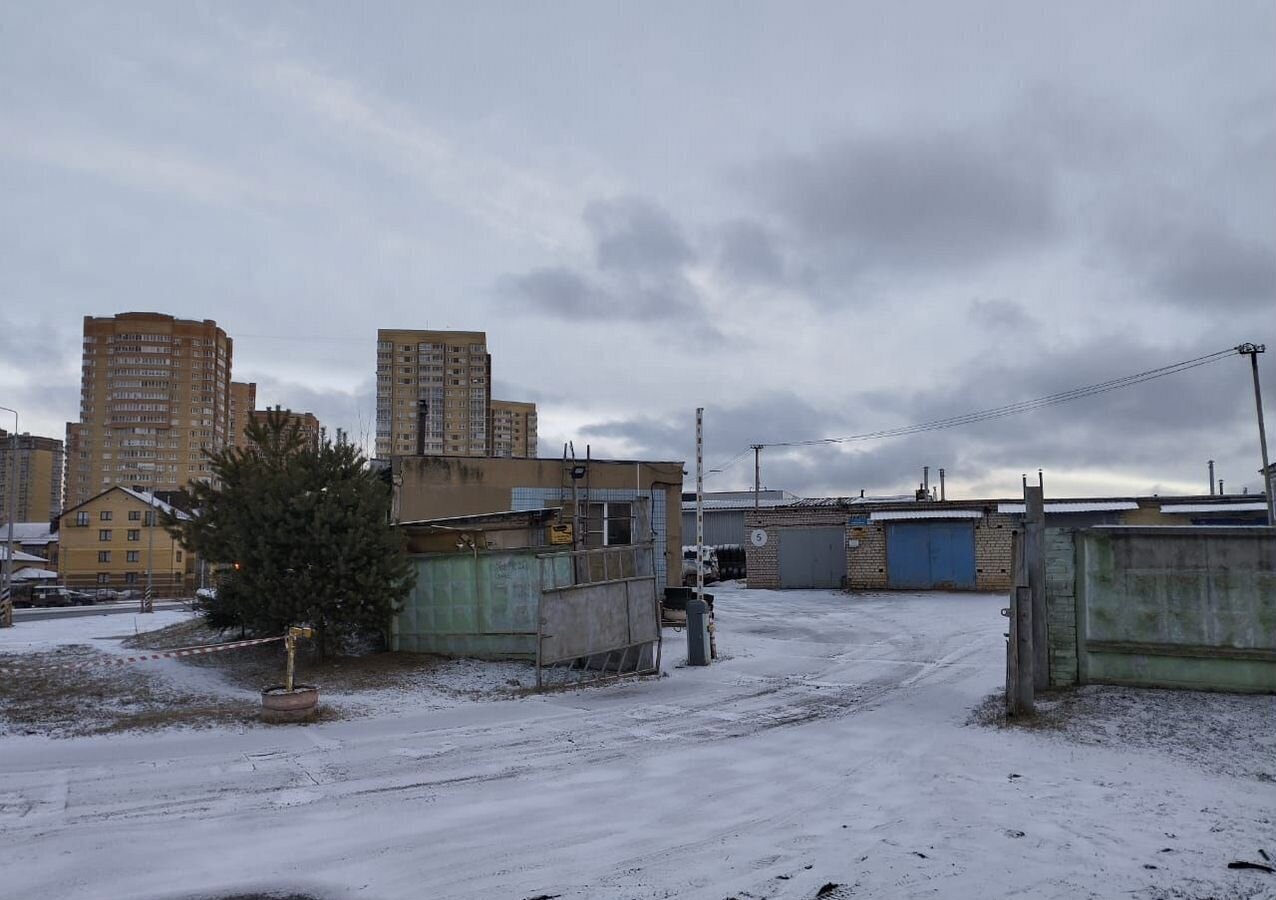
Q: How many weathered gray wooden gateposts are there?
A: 2